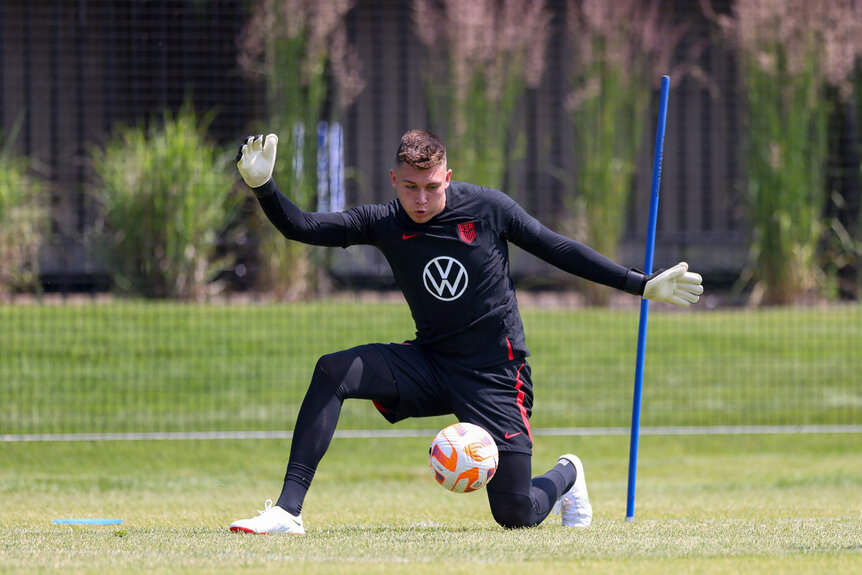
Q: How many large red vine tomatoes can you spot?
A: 0